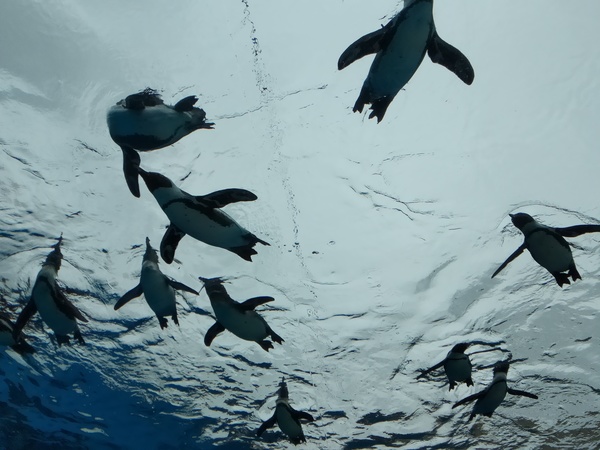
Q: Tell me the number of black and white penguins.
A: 11